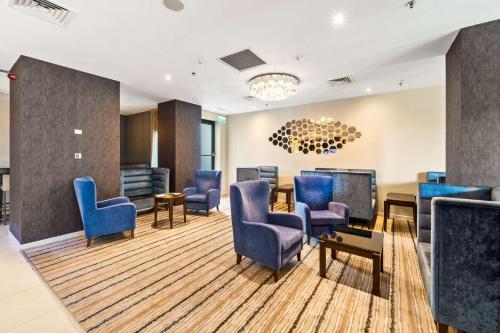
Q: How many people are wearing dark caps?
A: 0